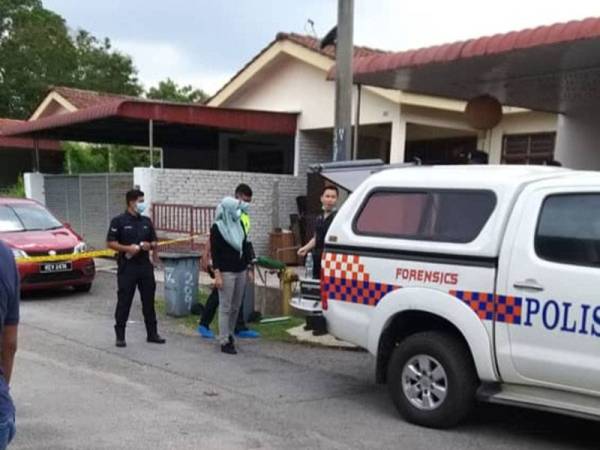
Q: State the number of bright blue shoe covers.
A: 2